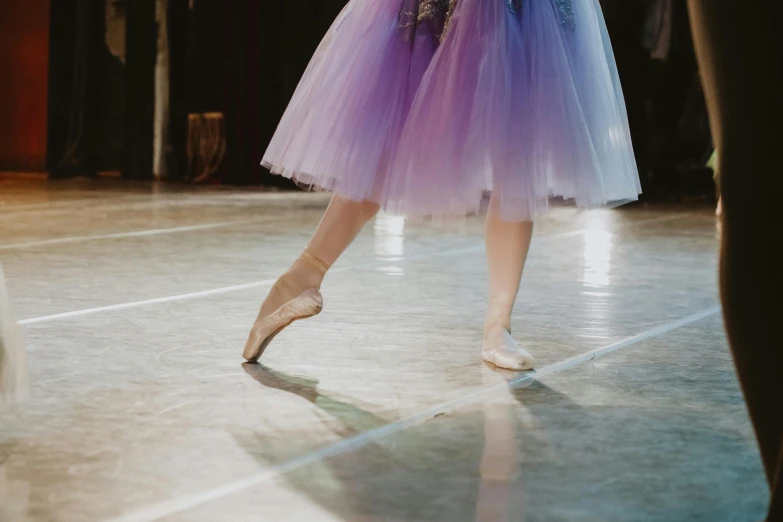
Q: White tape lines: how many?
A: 3